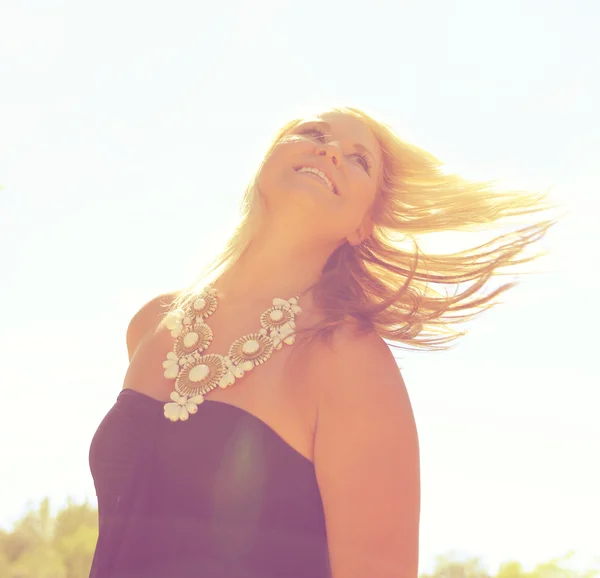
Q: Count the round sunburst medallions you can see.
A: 5